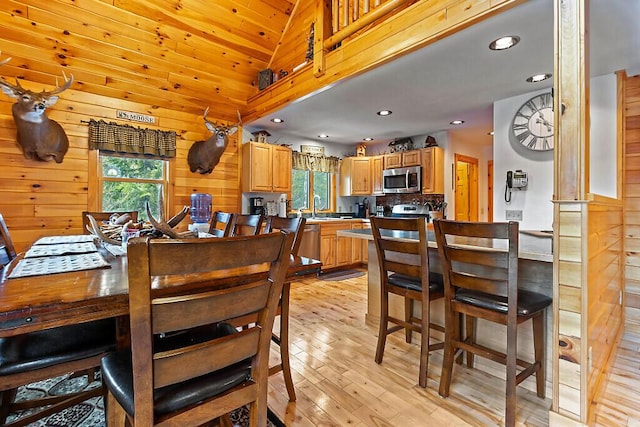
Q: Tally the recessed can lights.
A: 8